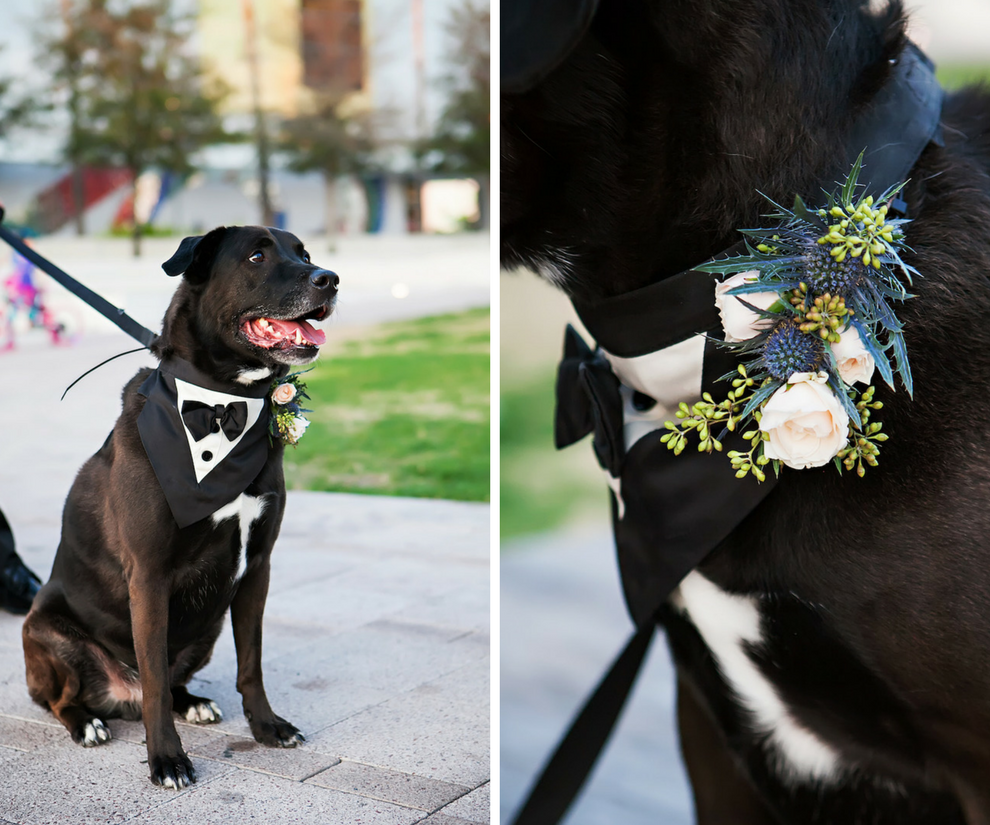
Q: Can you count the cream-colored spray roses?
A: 3